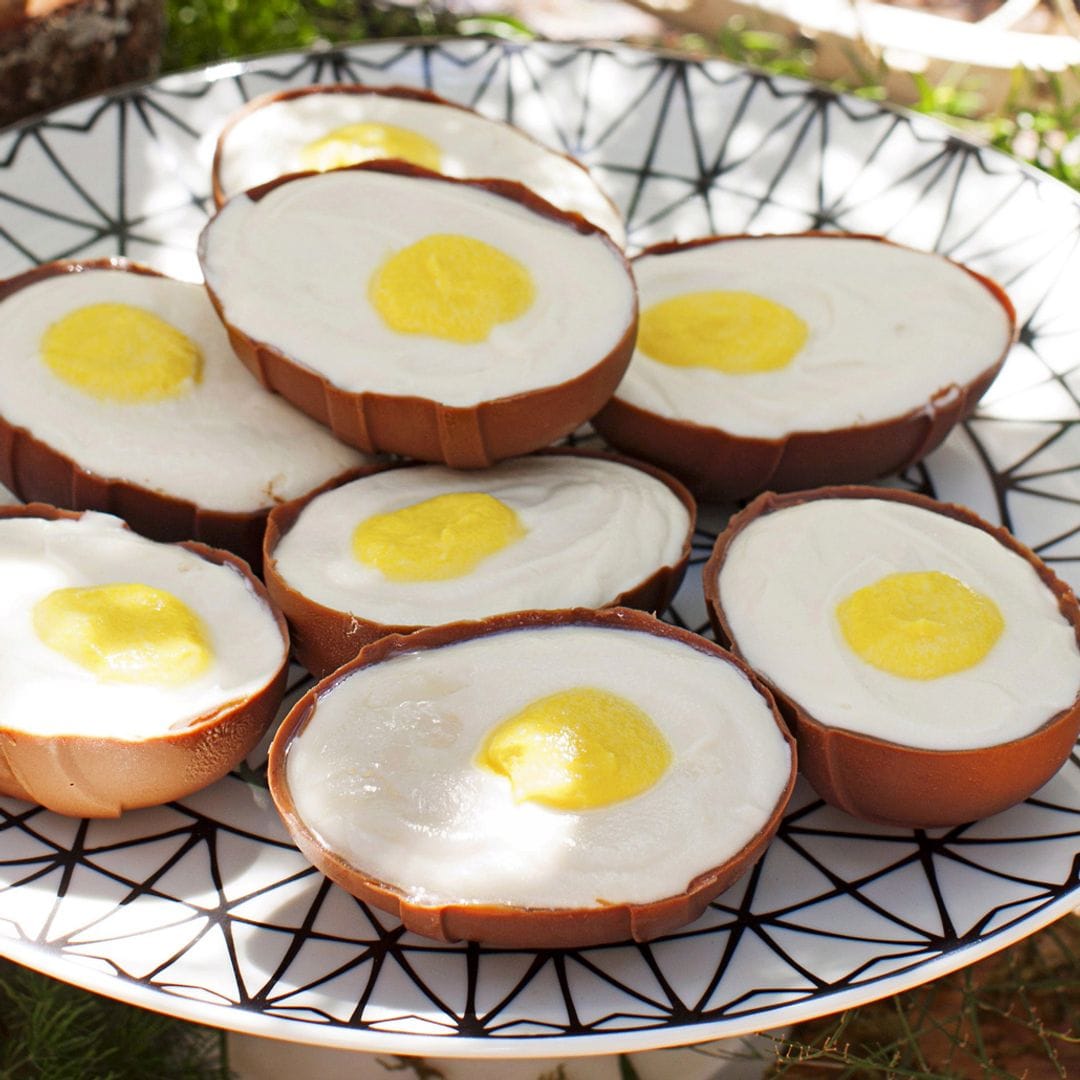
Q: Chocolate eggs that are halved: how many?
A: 8